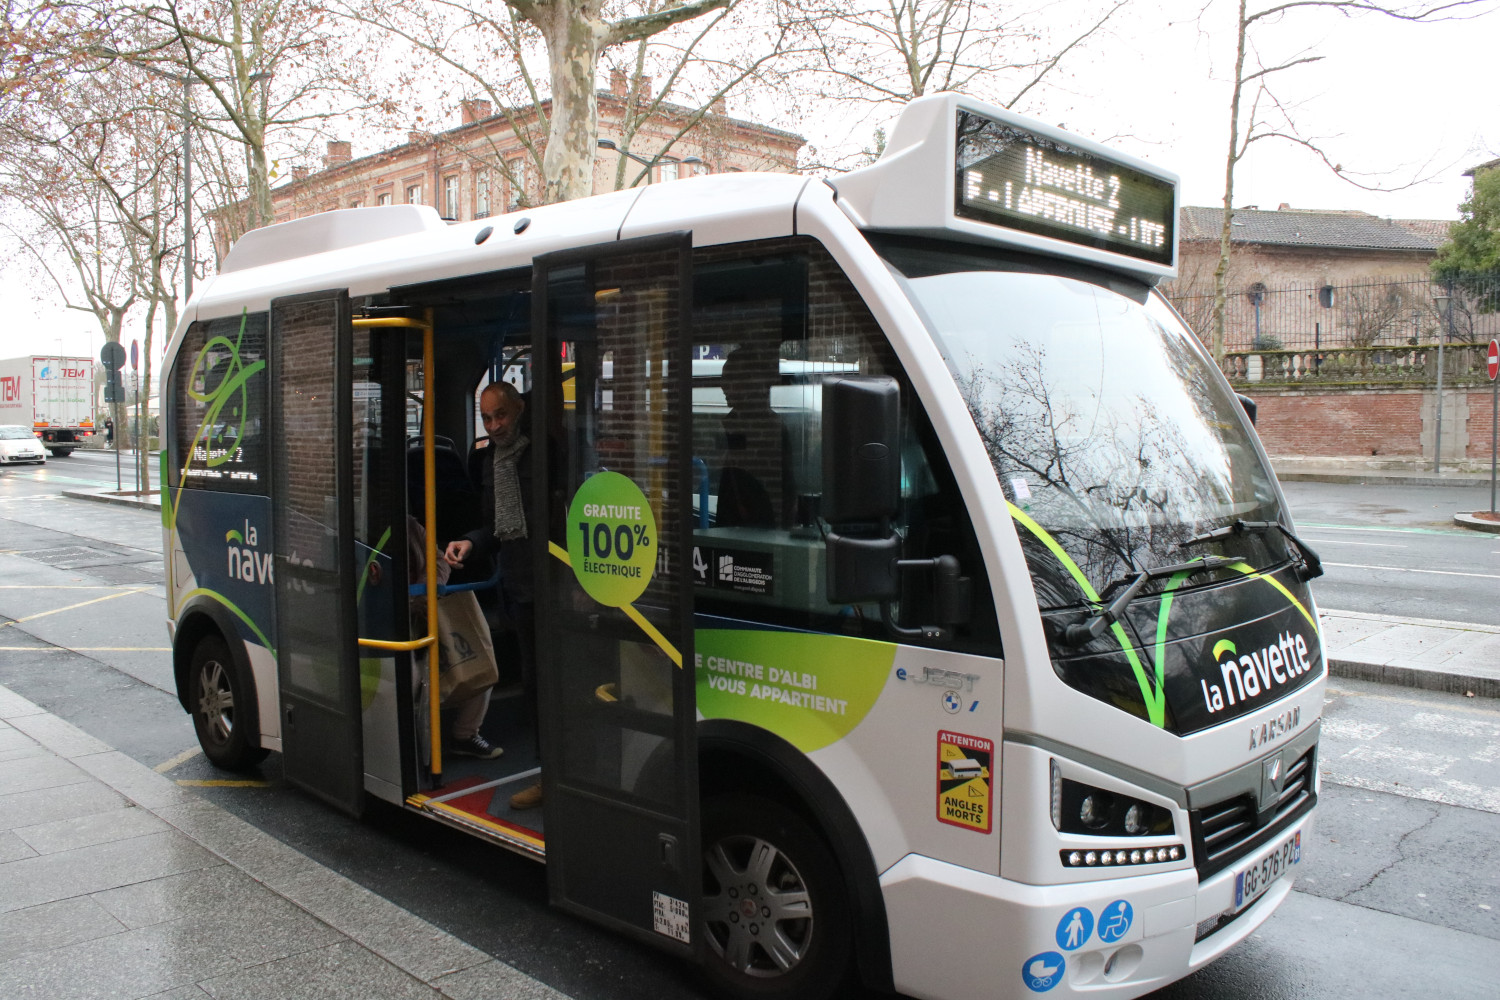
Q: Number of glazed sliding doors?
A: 2